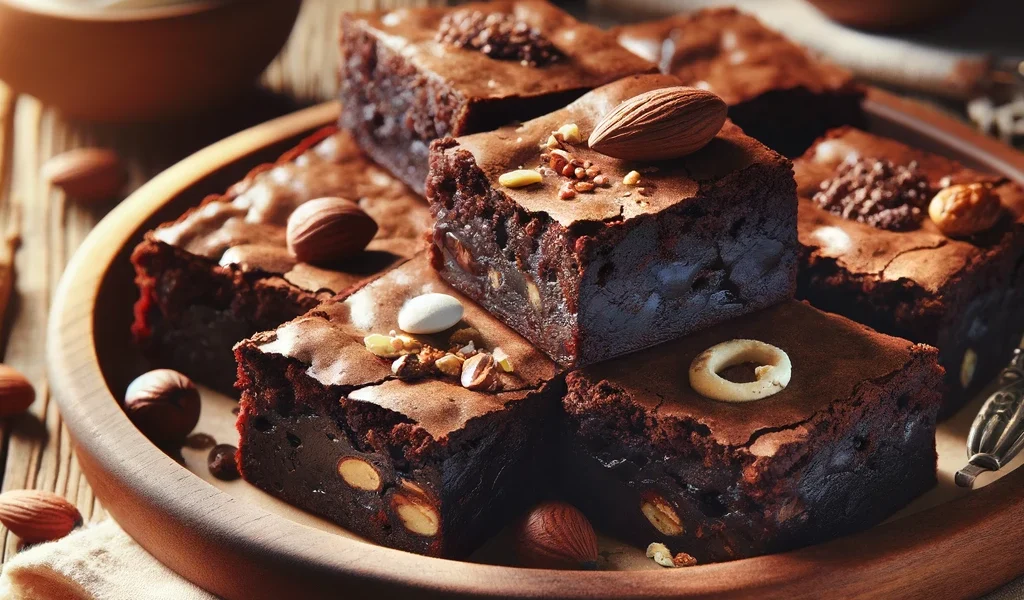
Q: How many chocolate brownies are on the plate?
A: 7